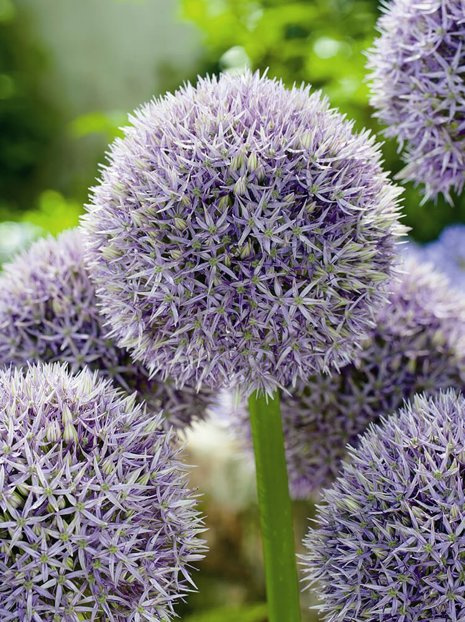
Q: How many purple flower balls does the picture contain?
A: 6